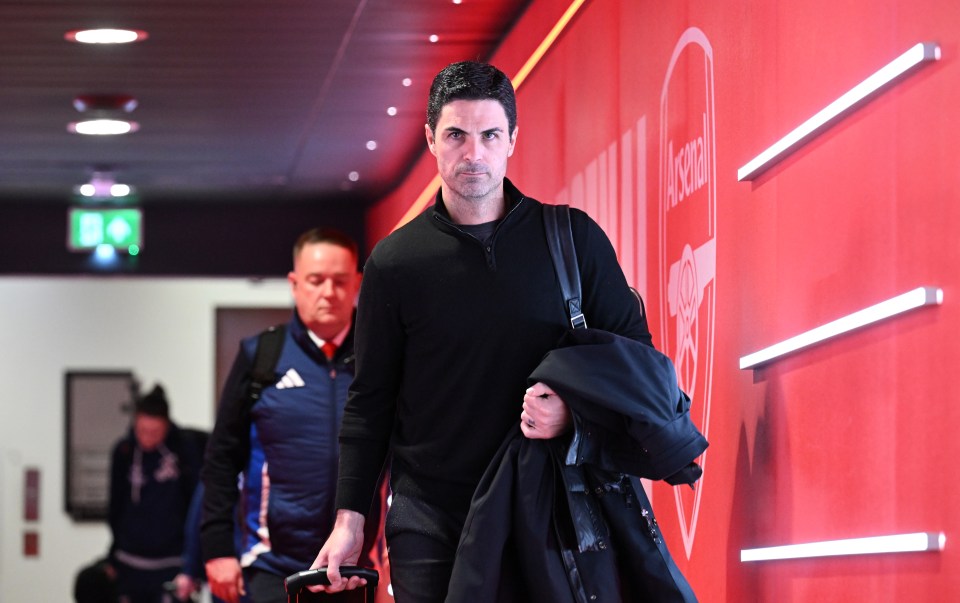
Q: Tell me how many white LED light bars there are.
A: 3